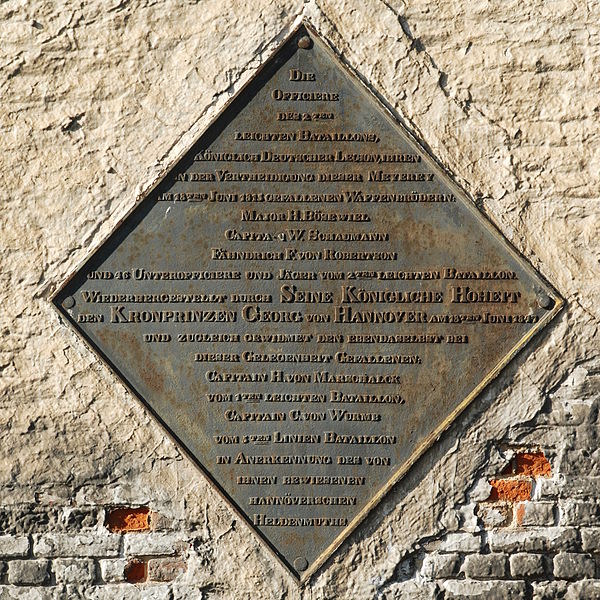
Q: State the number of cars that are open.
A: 0